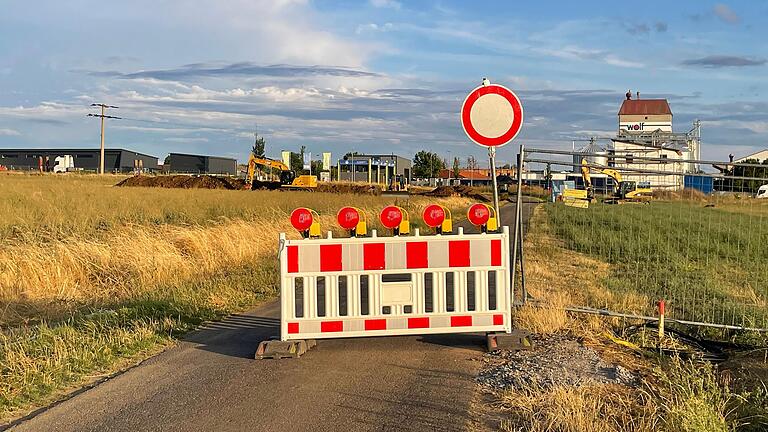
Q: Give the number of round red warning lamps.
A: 5